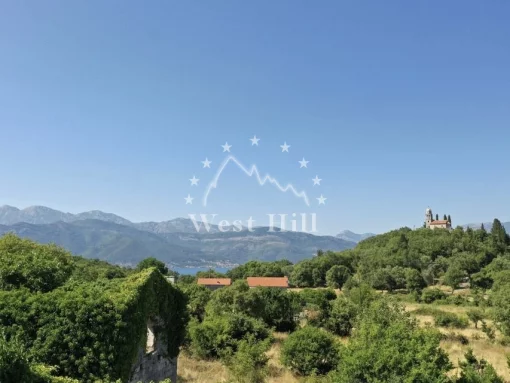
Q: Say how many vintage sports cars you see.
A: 0